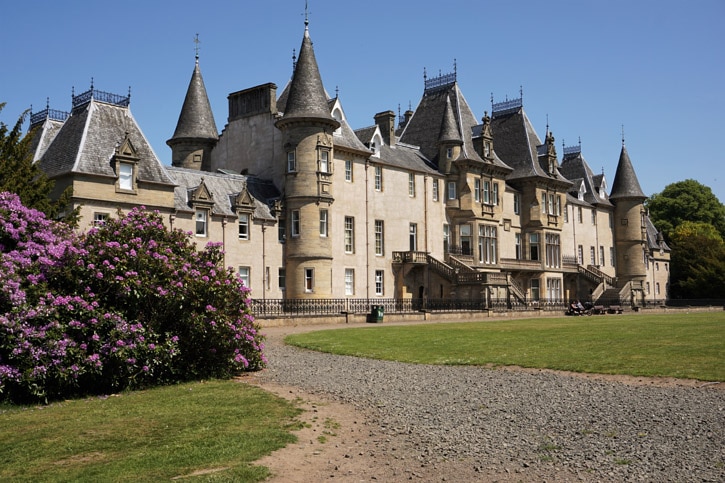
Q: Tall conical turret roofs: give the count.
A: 4